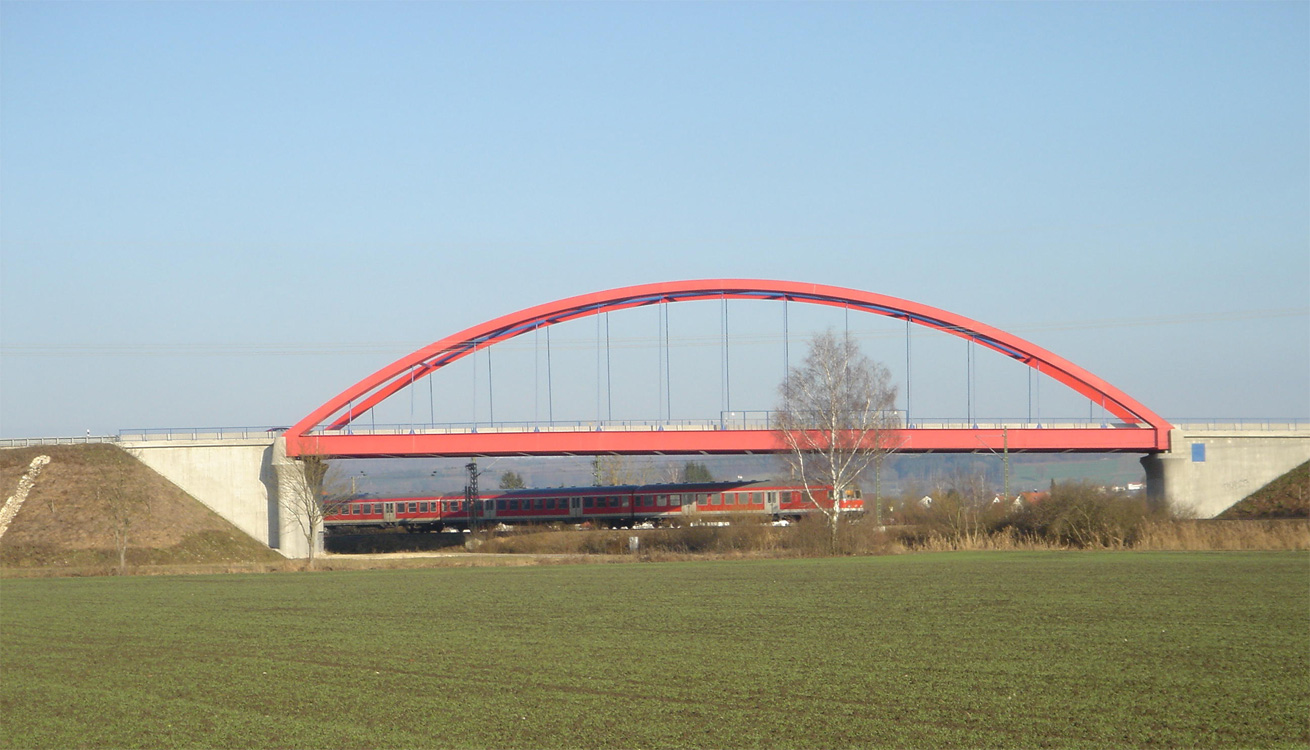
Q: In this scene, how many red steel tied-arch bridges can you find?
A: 1